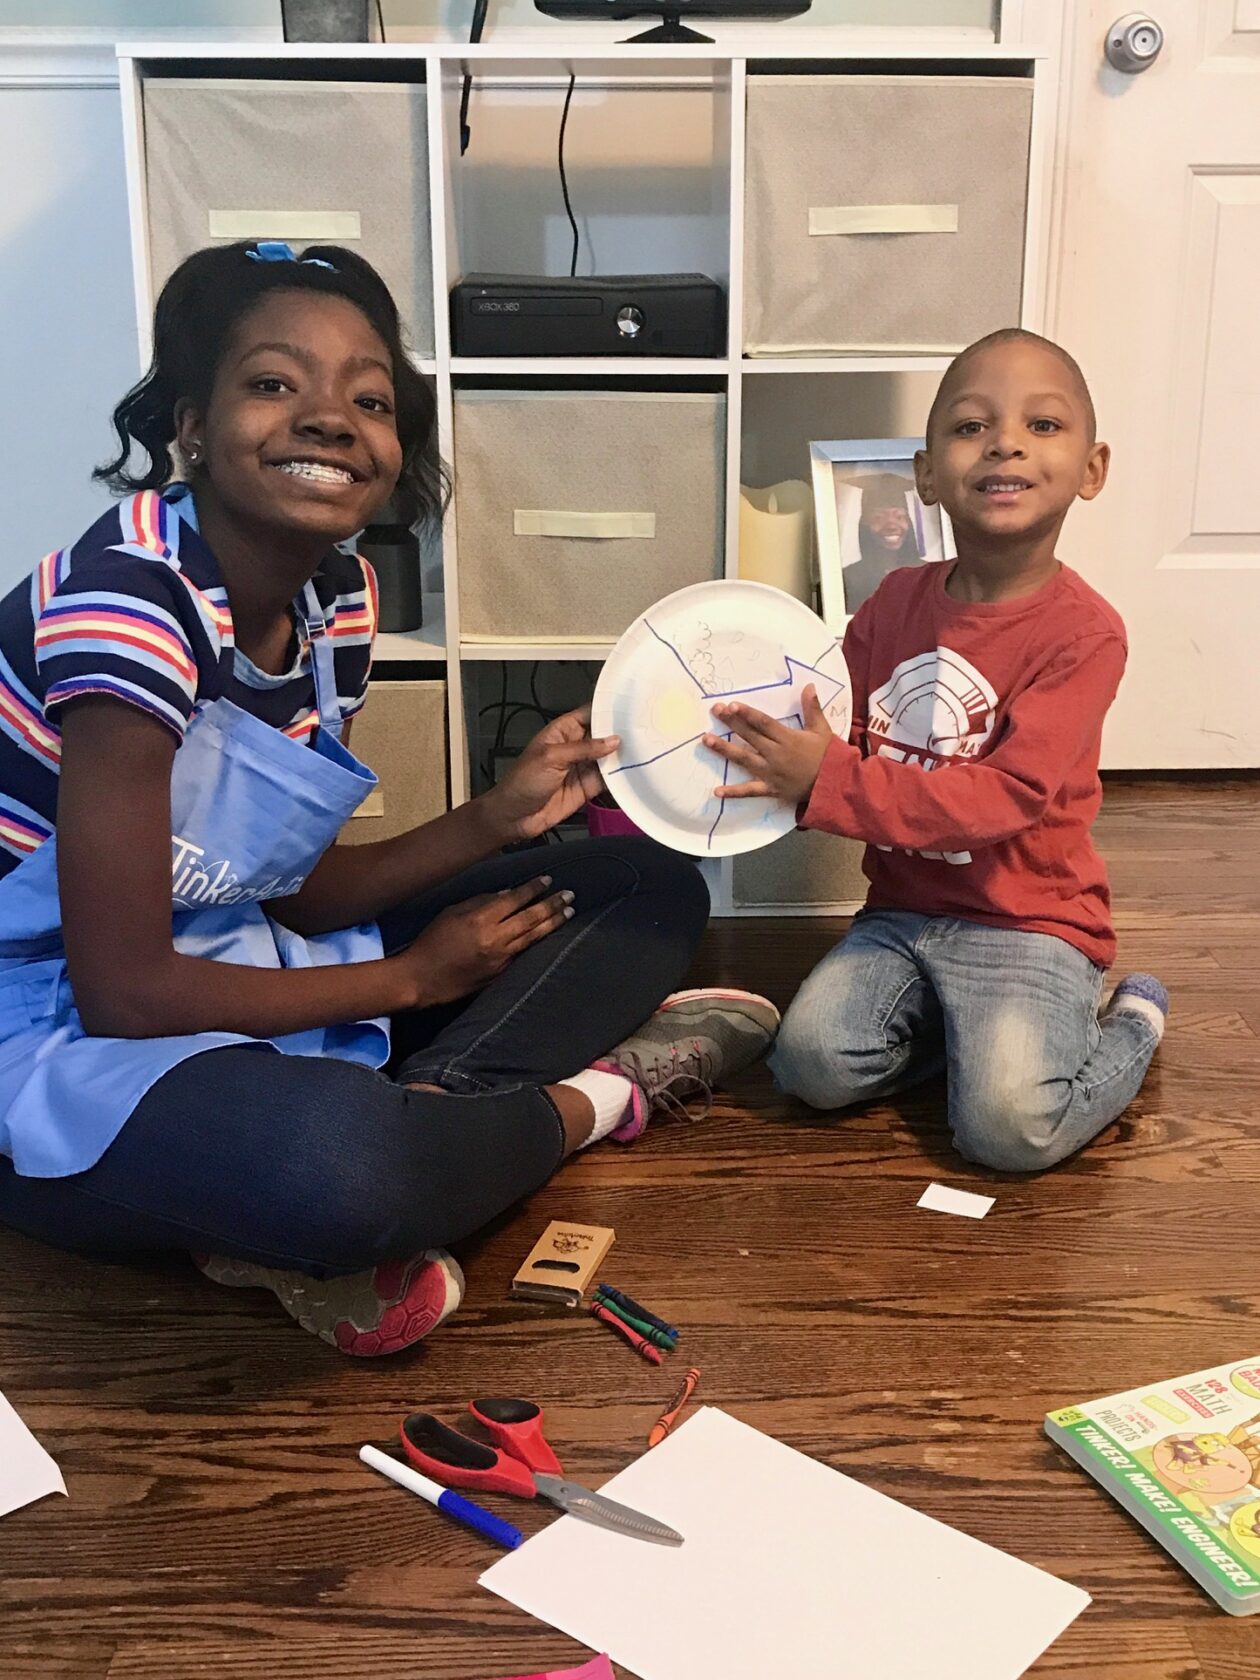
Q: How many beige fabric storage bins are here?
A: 5